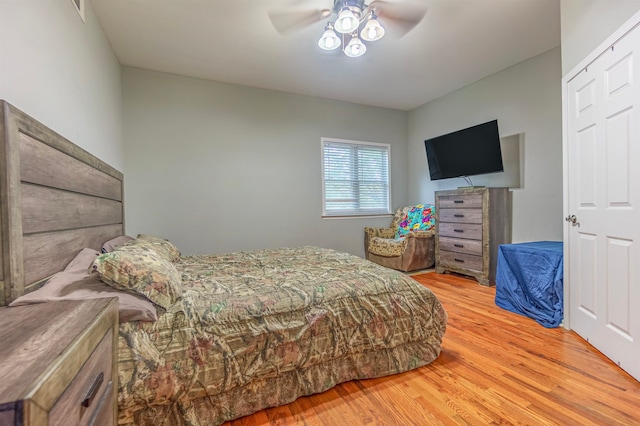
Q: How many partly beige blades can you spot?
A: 2